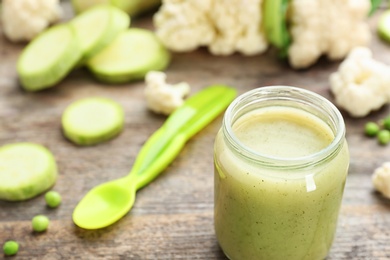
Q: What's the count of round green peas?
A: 6